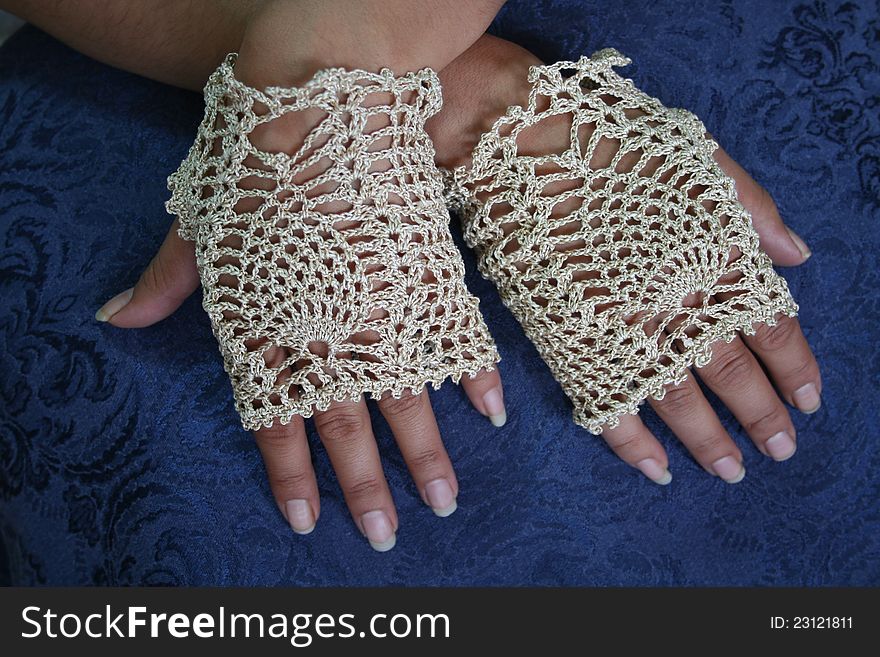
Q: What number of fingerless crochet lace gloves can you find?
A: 2